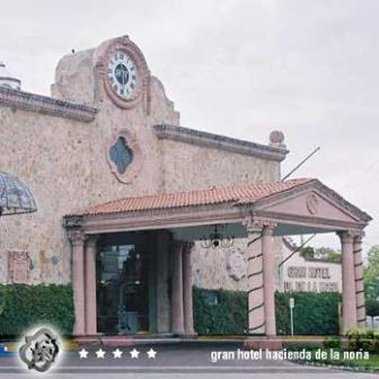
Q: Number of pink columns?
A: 8